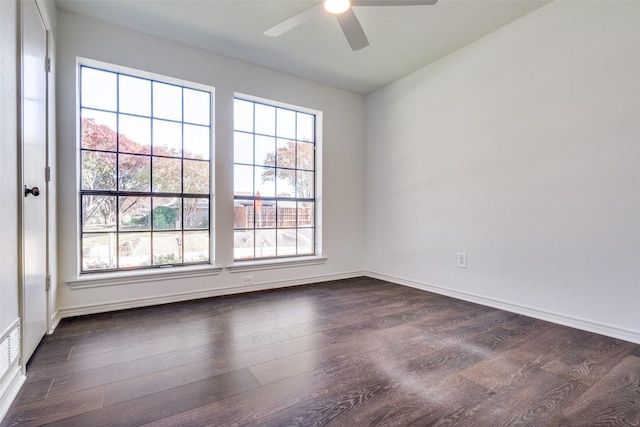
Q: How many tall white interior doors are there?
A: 1